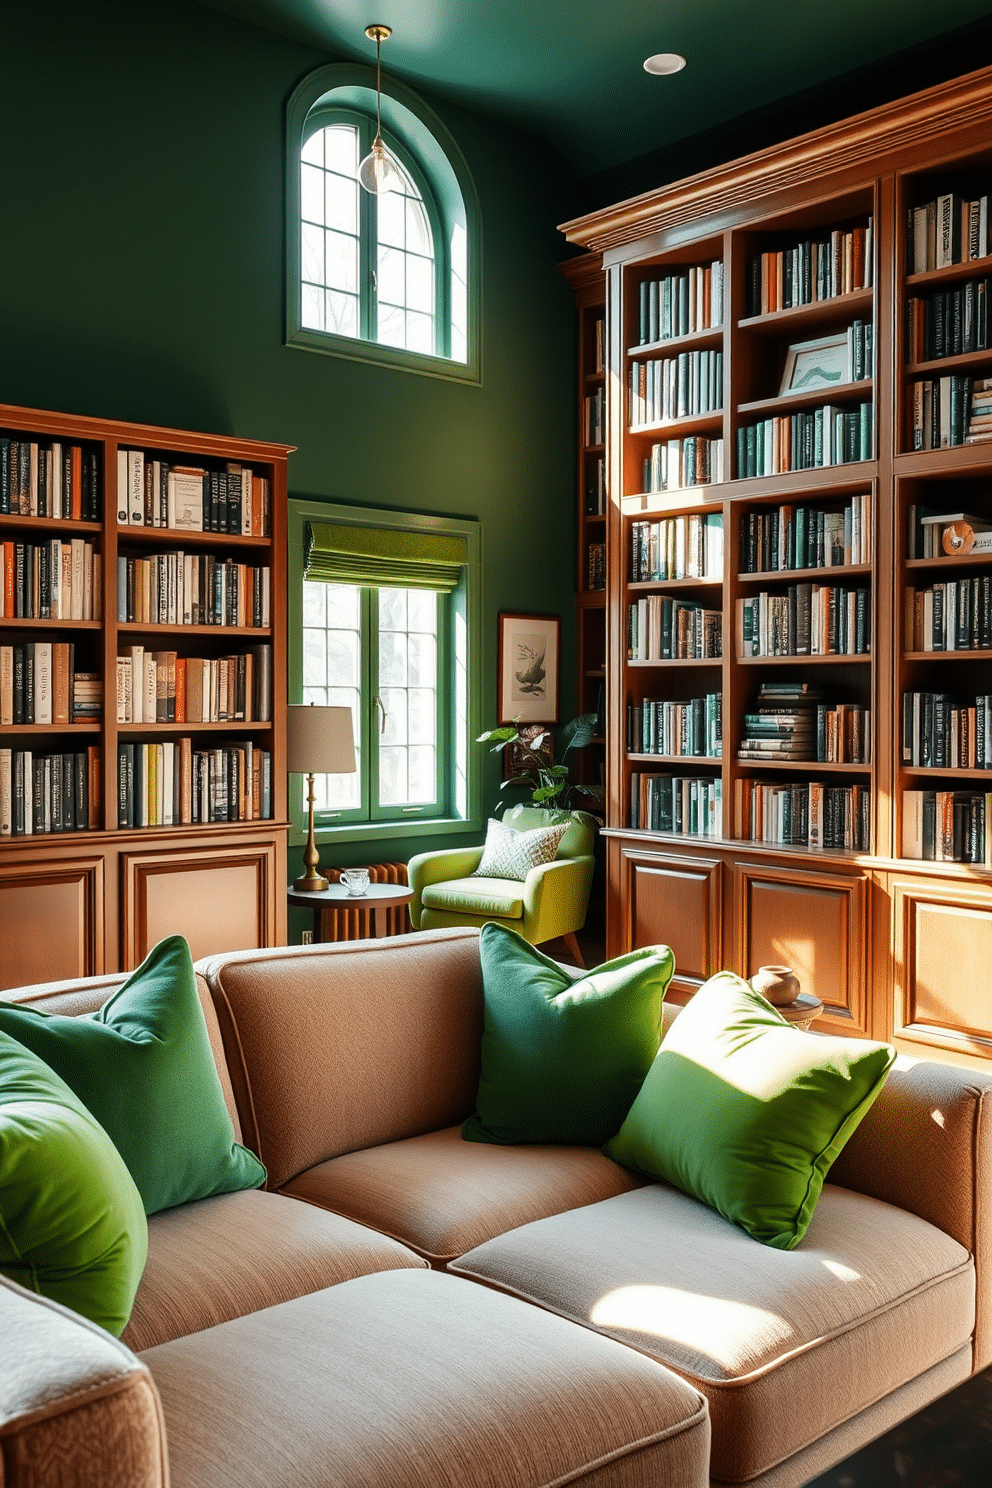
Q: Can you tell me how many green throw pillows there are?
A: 4